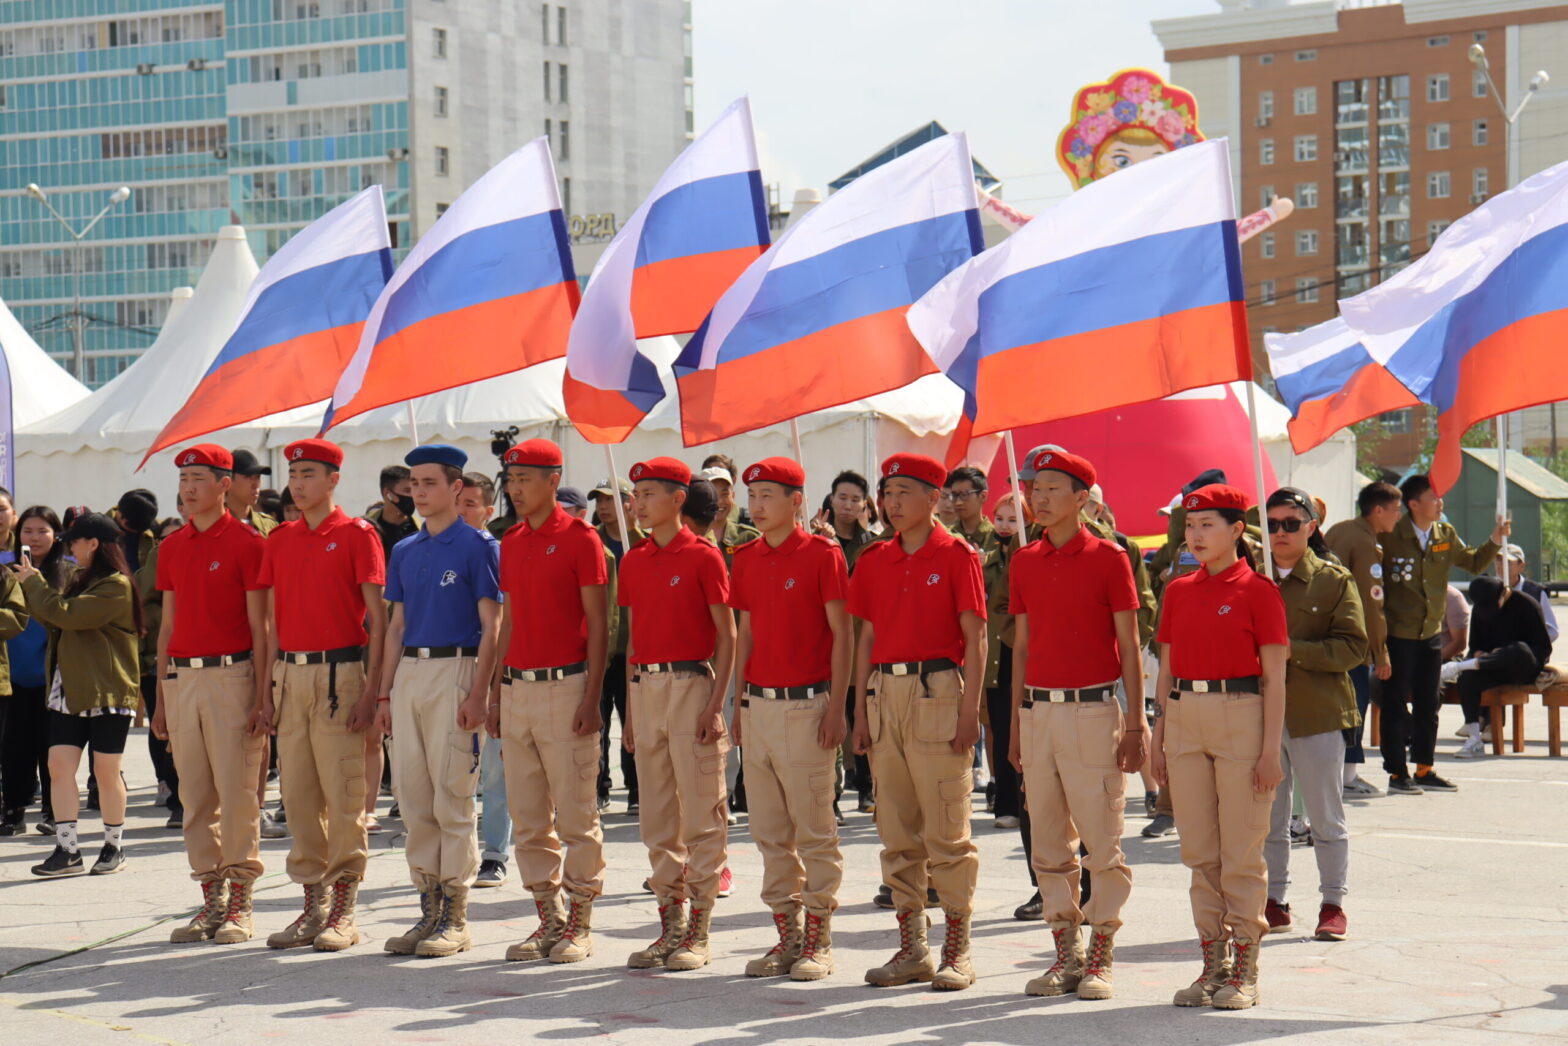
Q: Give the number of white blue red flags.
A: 7